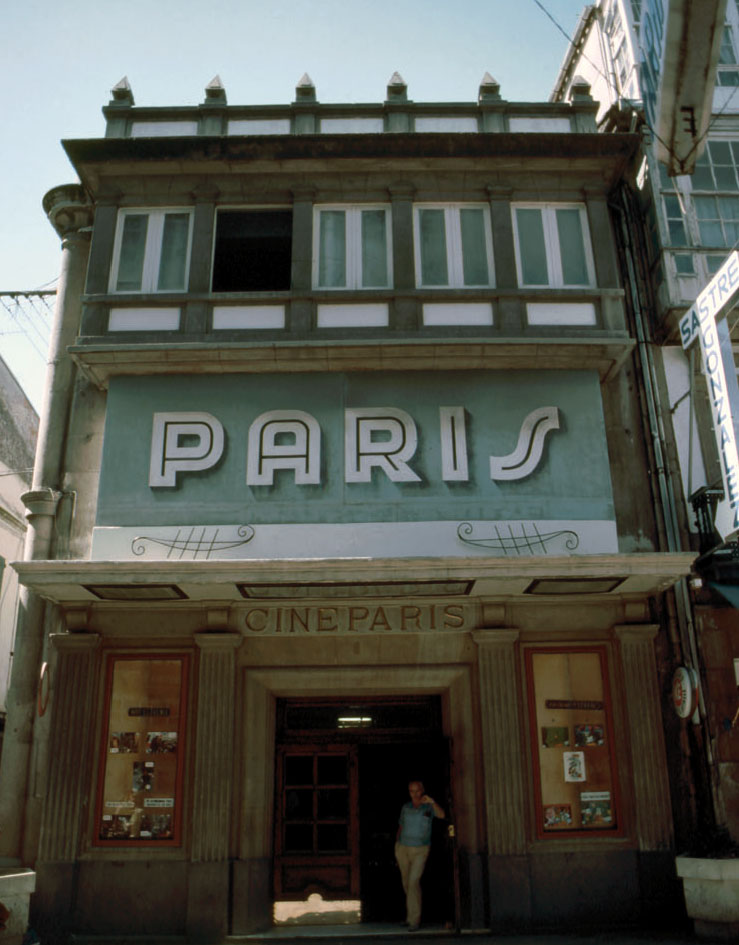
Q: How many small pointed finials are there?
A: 6